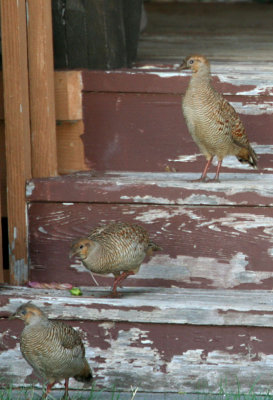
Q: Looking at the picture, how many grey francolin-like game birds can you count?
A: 3